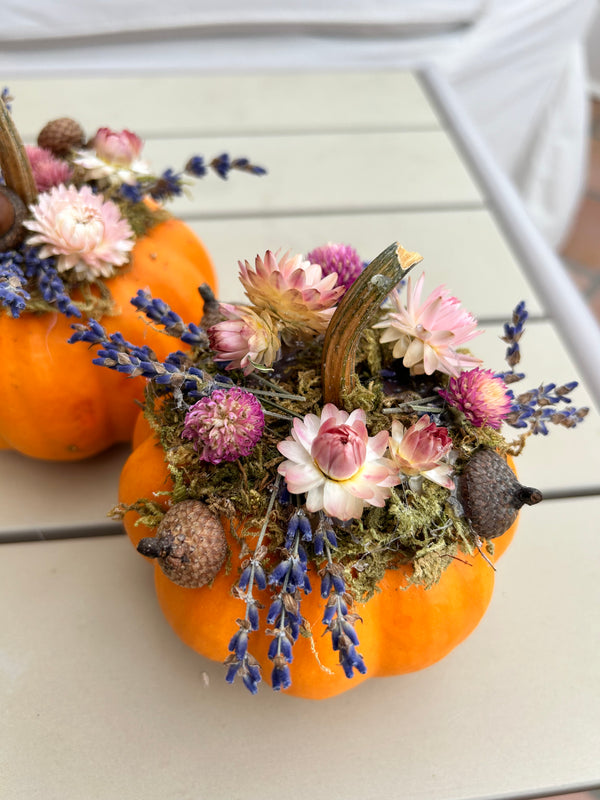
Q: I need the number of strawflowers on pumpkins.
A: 7